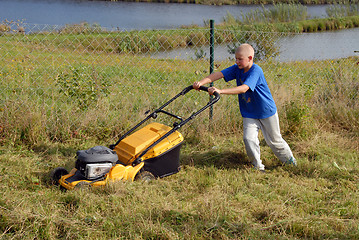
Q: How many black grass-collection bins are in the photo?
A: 1